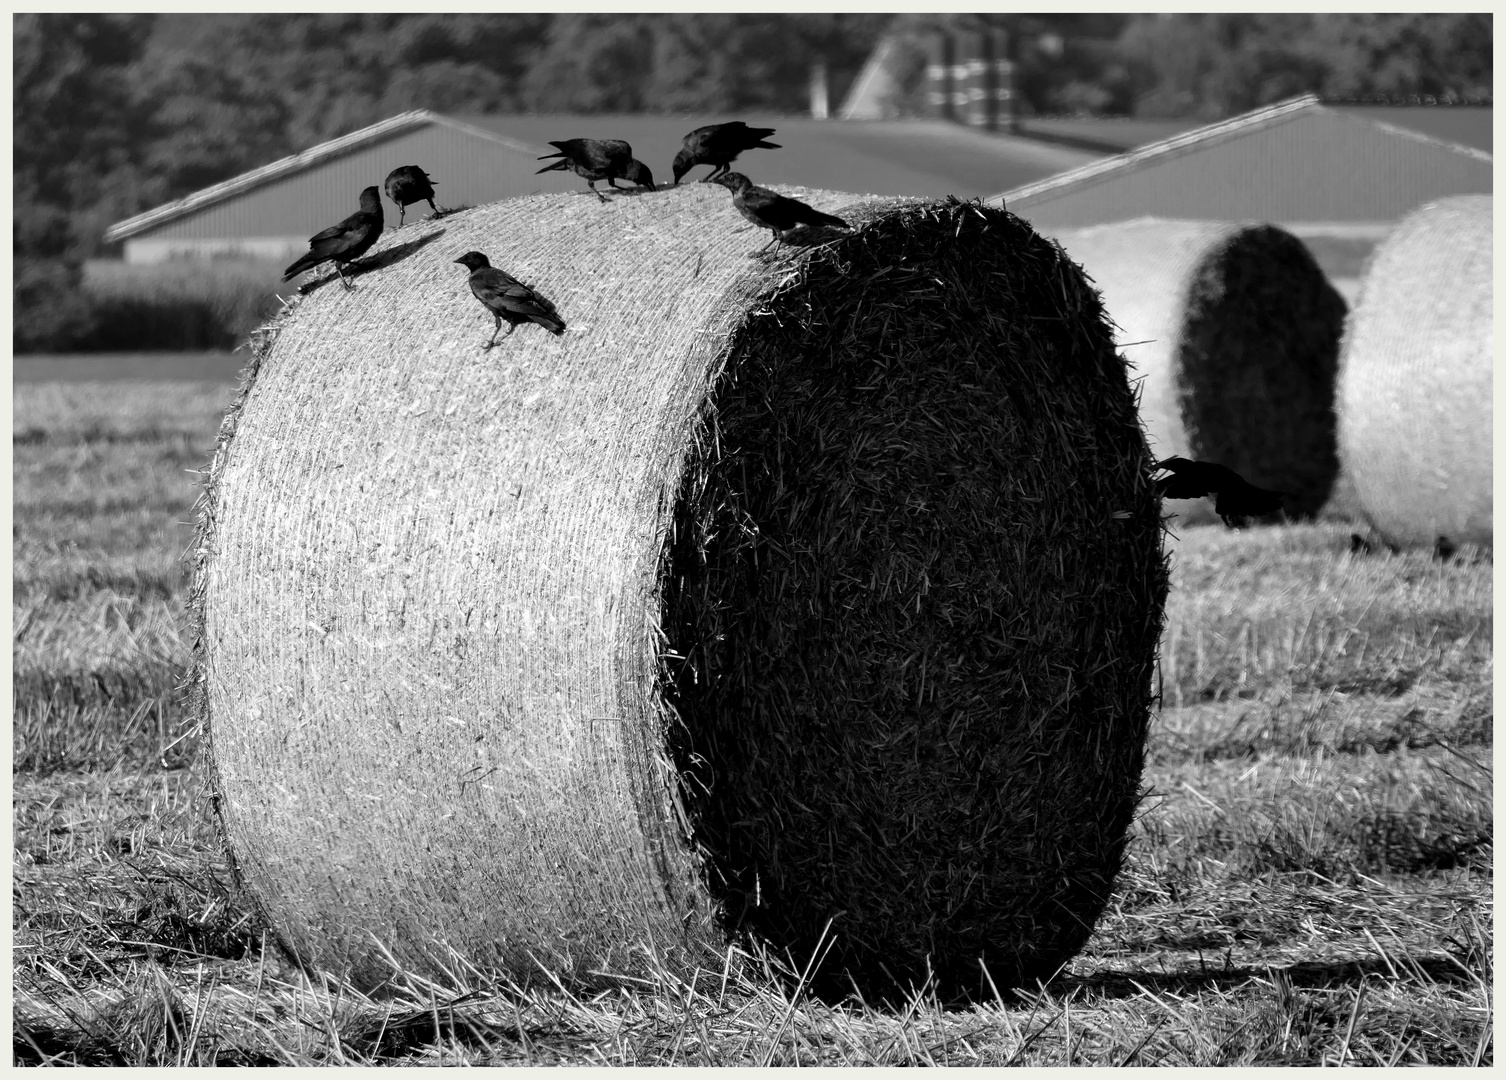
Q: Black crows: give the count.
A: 7